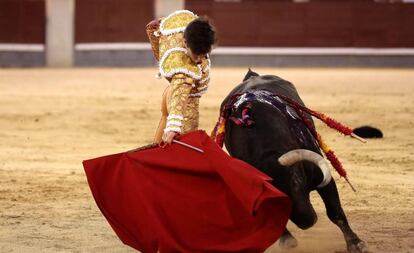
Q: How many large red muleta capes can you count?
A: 1